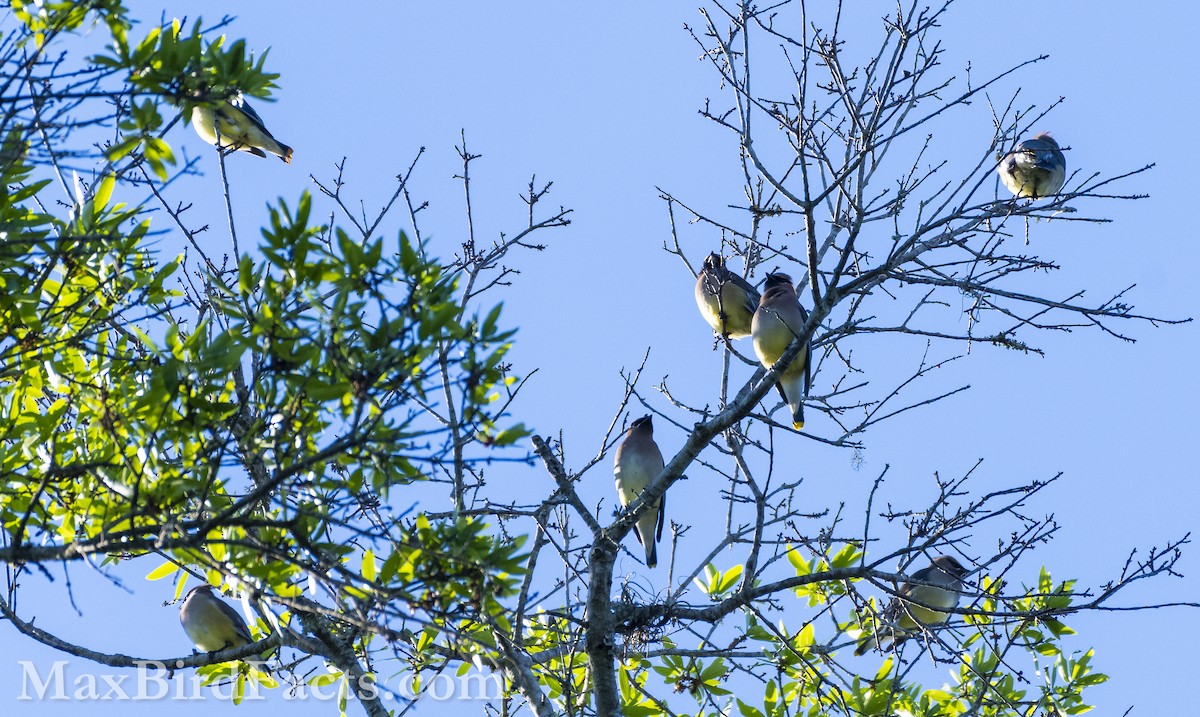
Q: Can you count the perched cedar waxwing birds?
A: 7